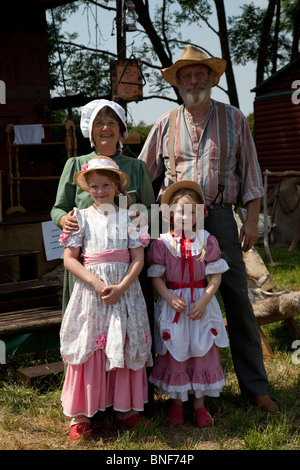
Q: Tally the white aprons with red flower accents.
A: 1